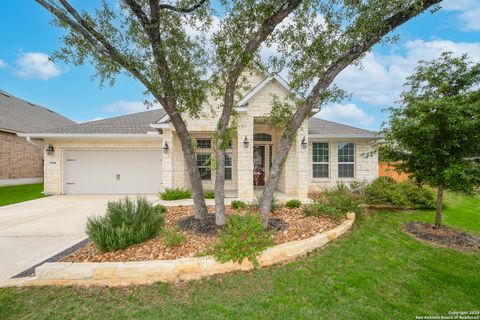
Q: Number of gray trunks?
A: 3